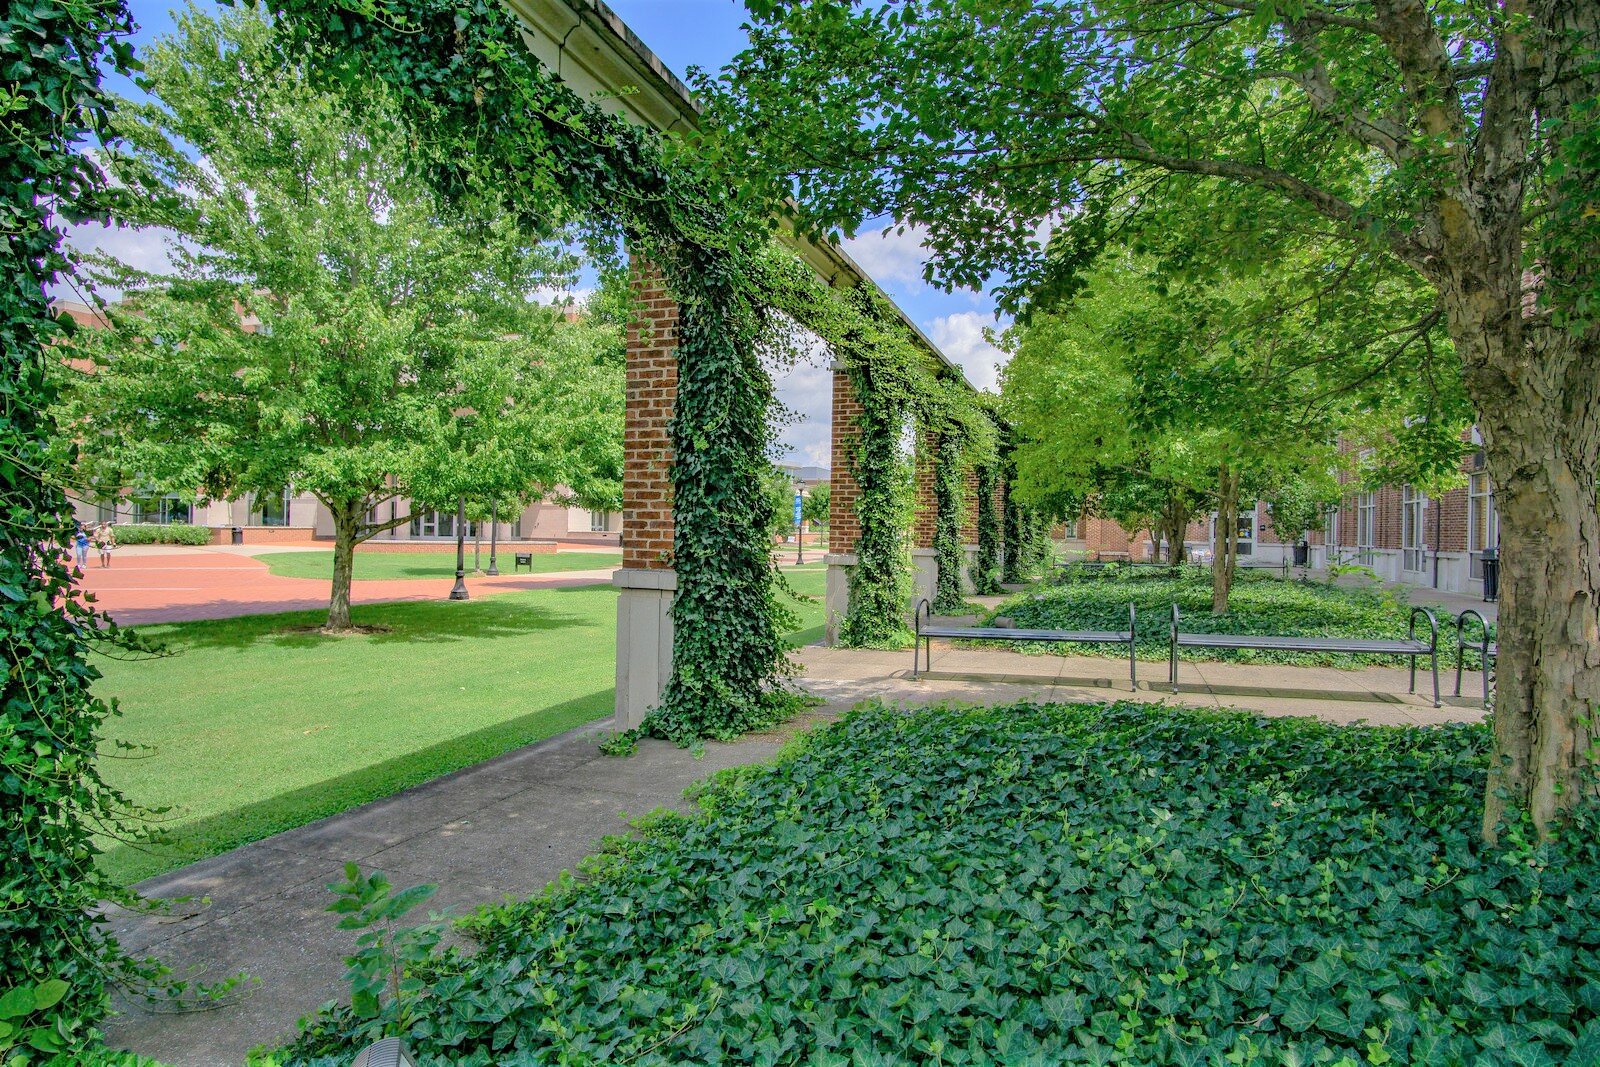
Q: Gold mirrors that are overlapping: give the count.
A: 0